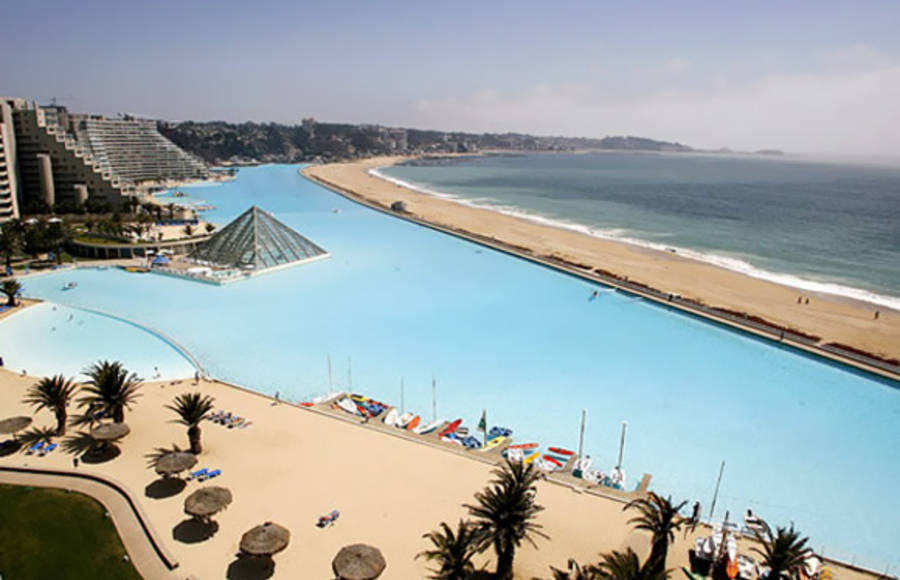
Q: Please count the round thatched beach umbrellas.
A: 6